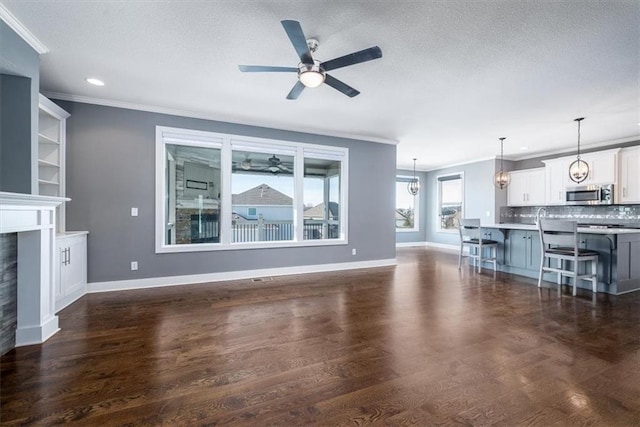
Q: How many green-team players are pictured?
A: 0